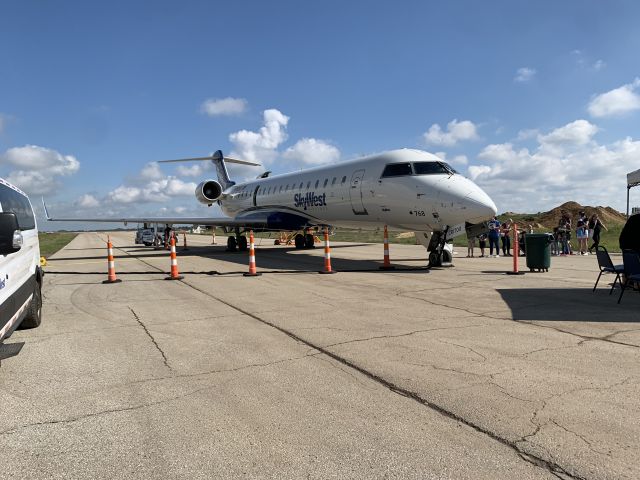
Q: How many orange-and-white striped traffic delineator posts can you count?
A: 5